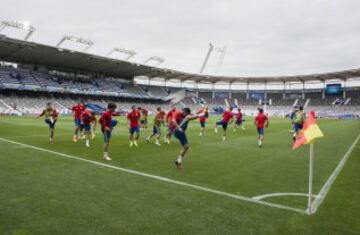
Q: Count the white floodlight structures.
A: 5